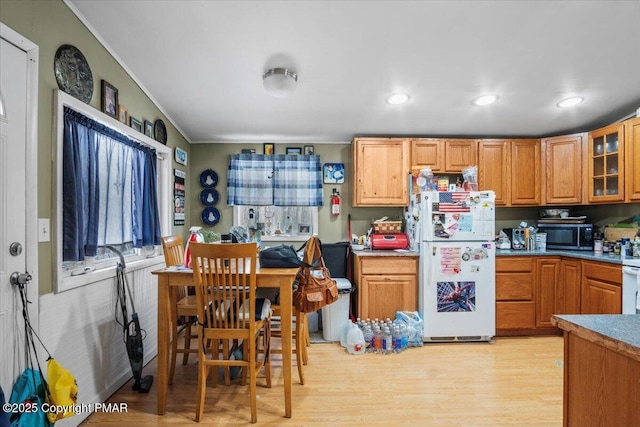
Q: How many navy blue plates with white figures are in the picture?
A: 3